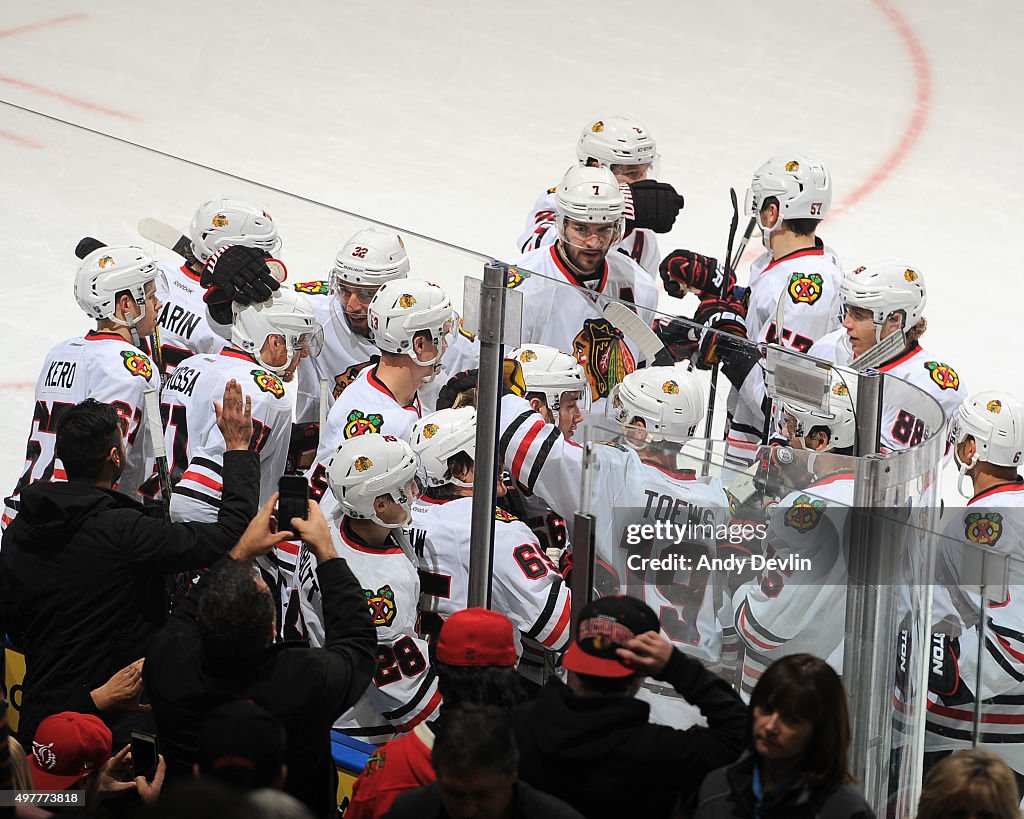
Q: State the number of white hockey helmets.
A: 15